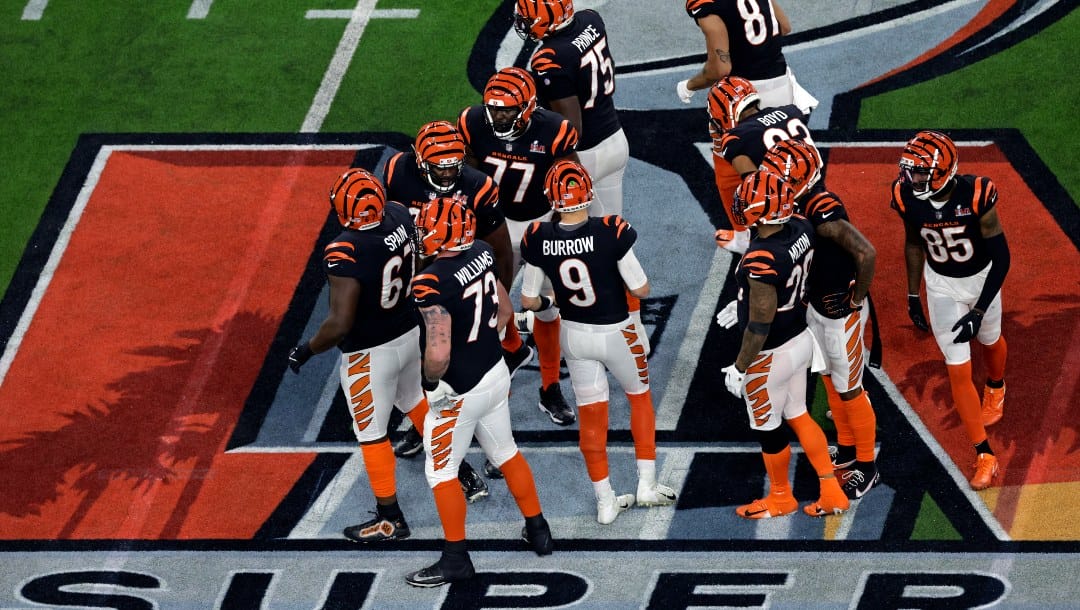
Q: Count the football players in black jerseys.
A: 11